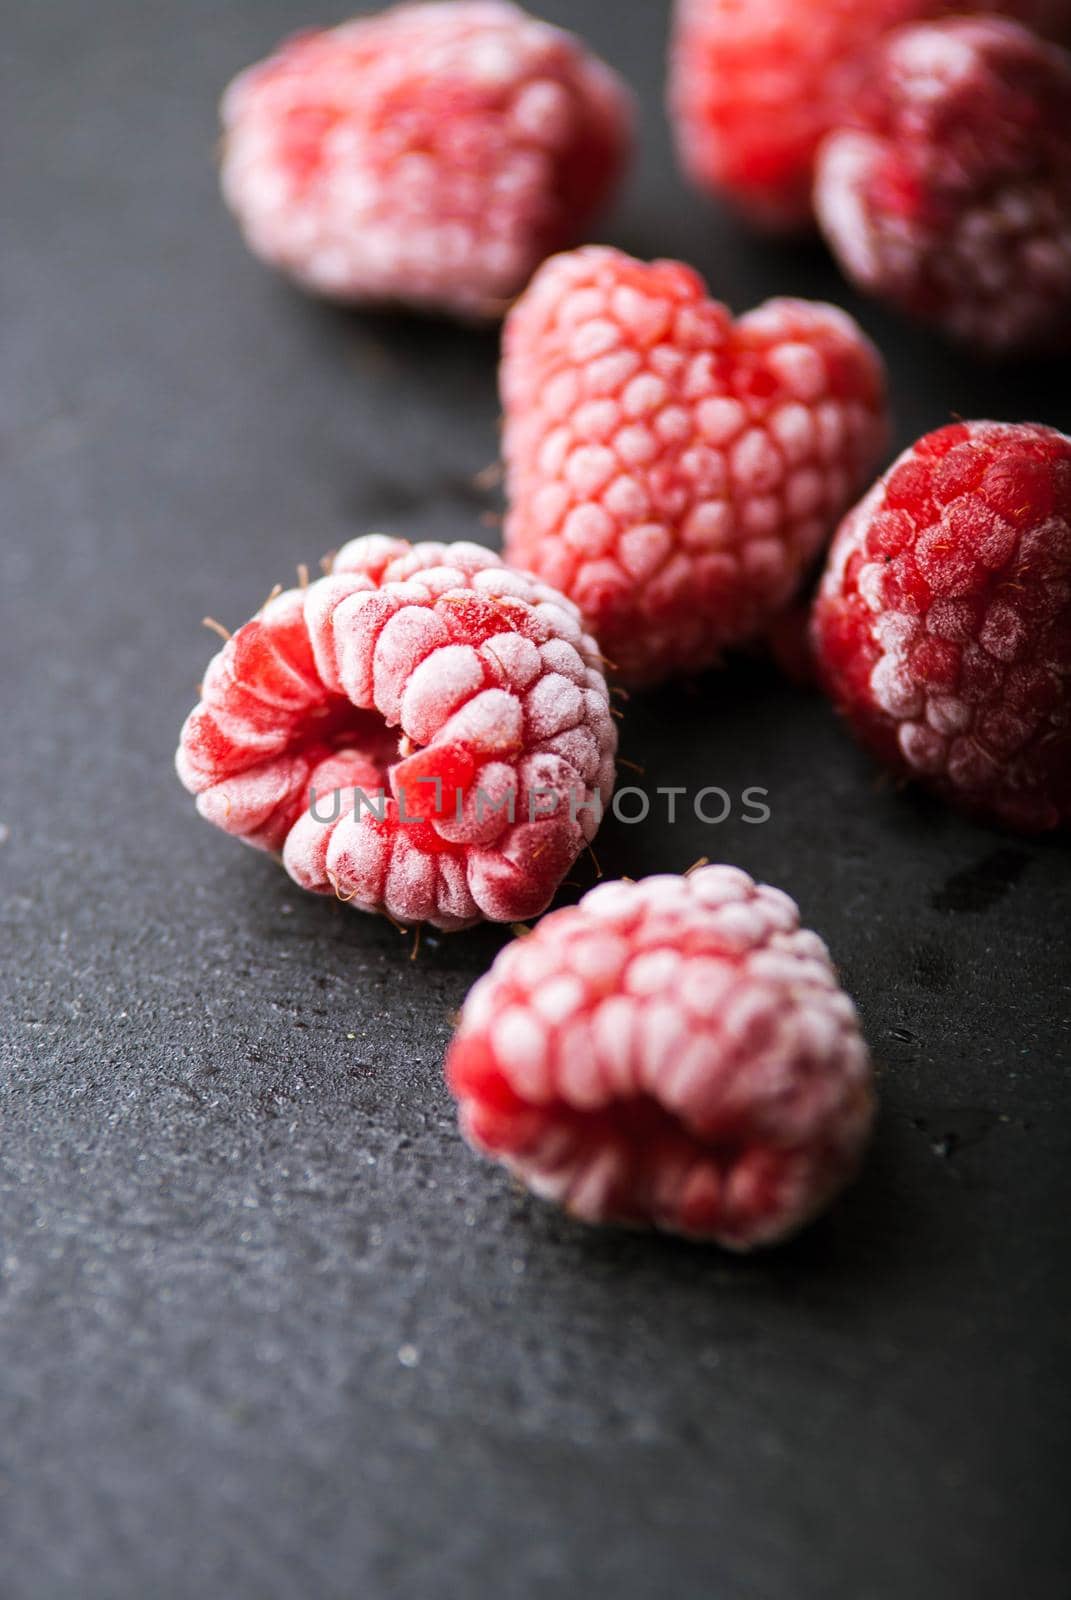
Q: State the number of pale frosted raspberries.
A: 7